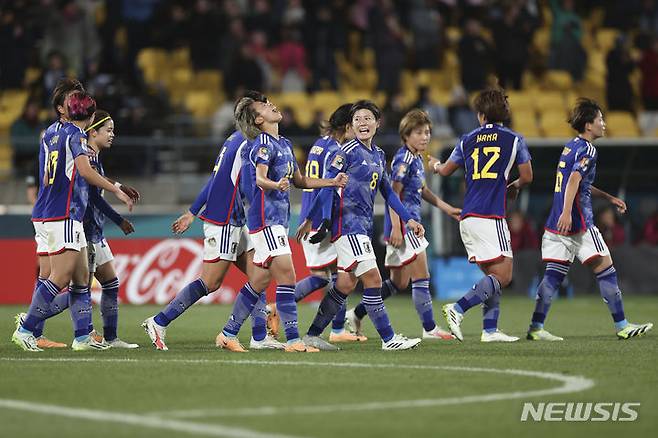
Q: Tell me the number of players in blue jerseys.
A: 10